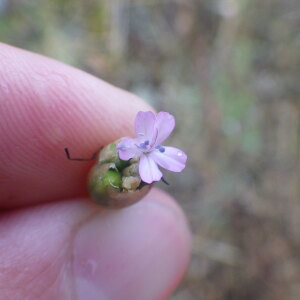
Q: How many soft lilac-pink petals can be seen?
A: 5